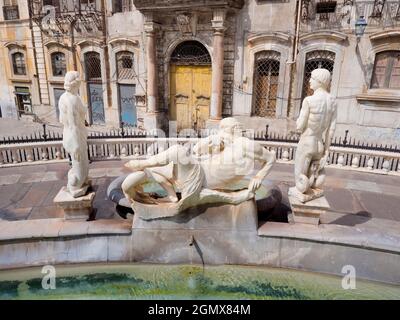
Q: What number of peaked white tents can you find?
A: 0